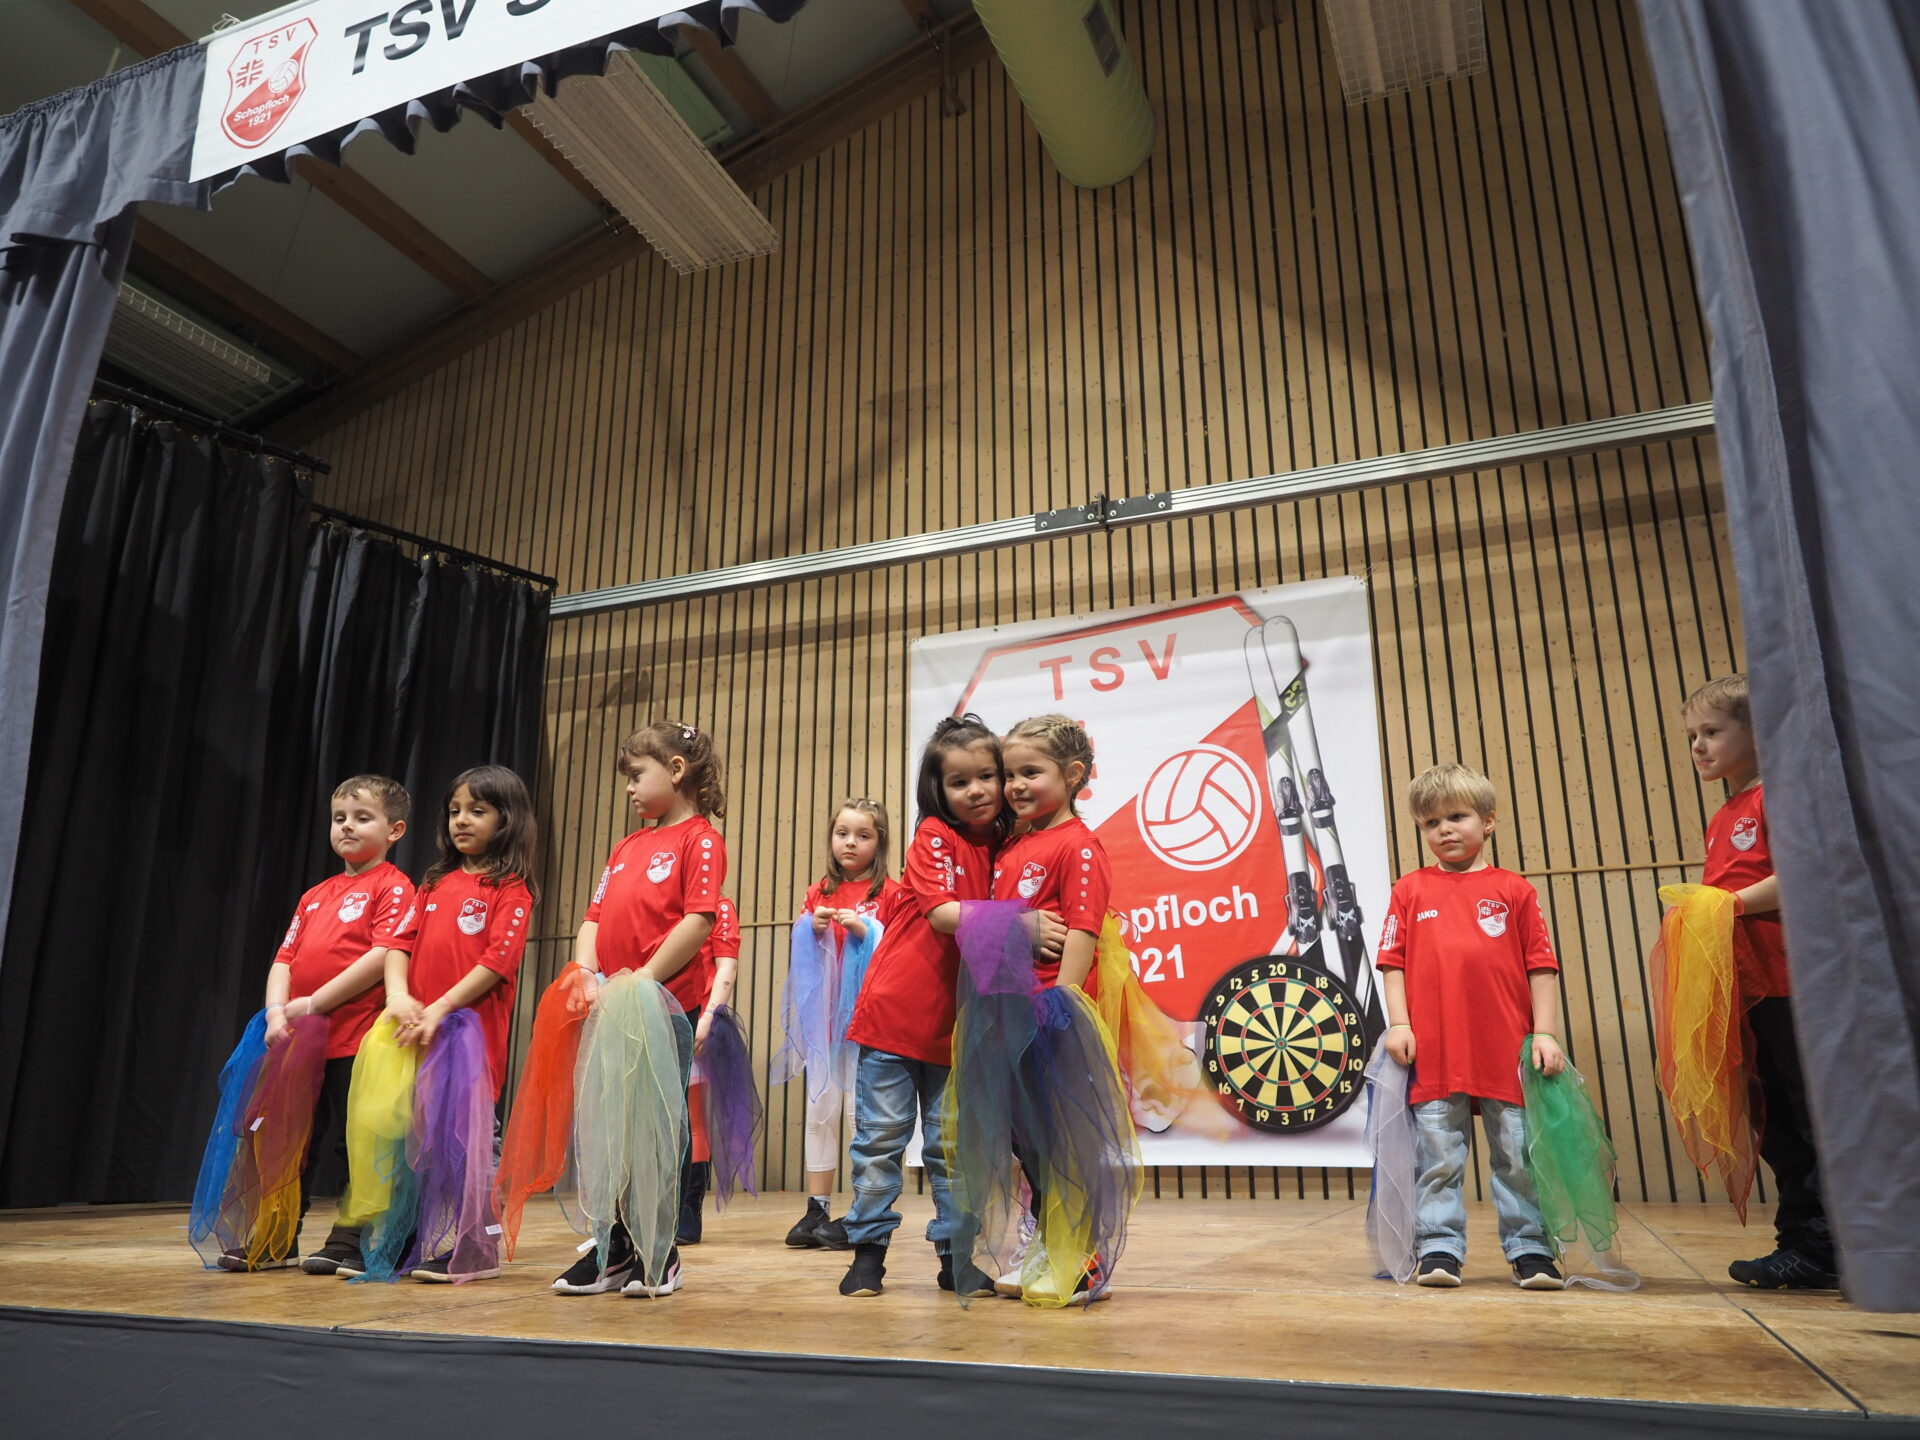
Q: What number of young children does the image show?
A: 9